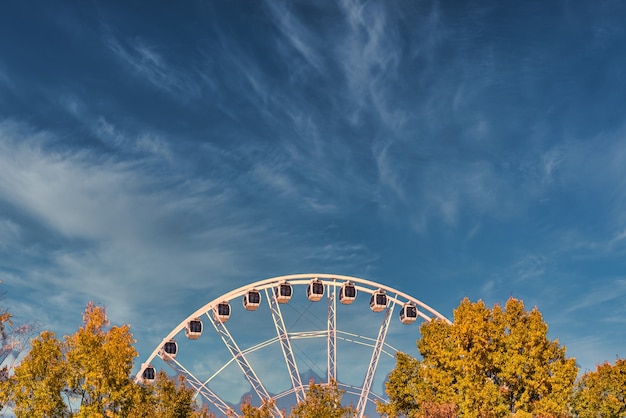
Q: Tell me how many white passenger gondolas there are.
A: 10